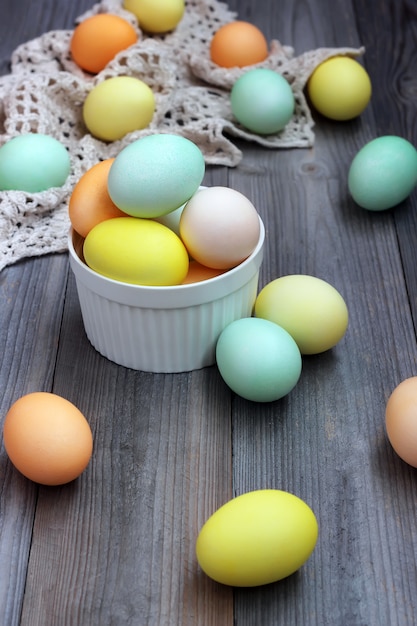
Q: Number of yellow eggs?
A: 6